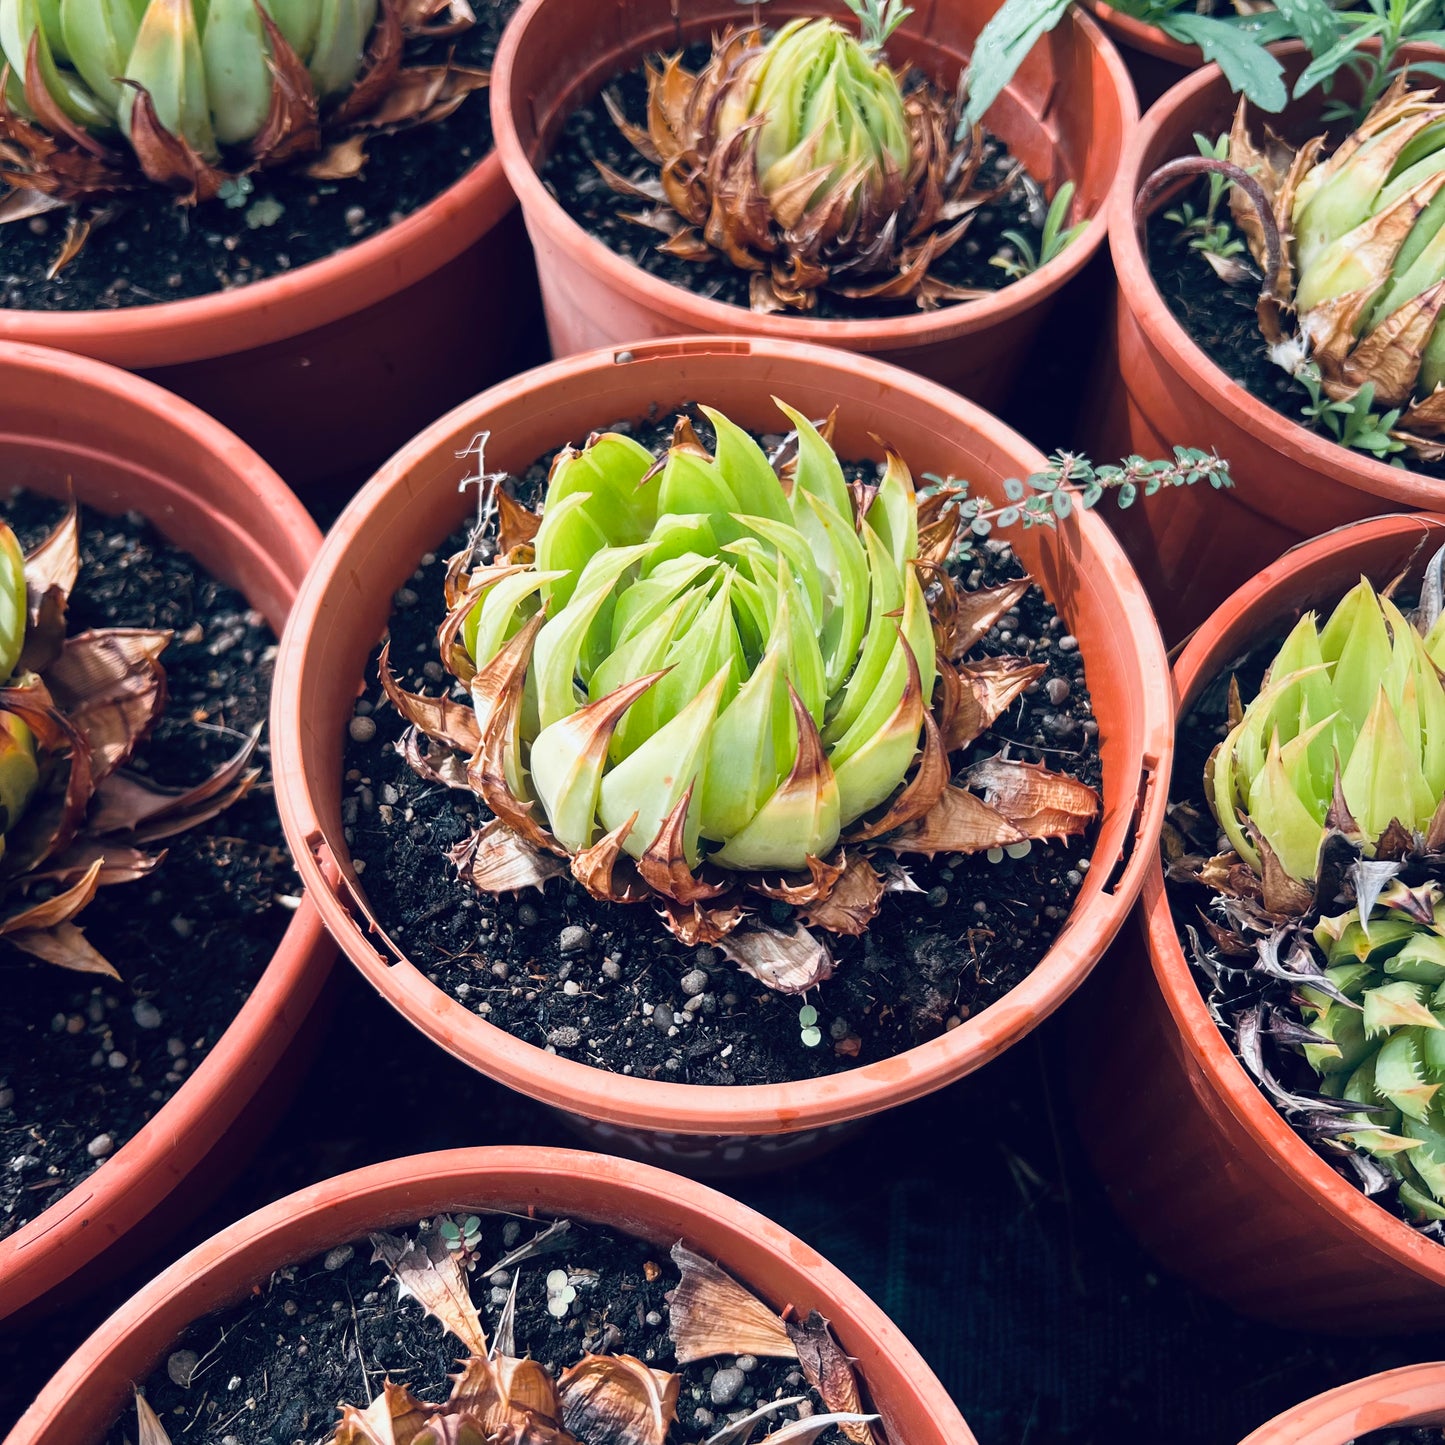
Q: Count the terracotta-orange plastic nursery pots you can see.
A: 9